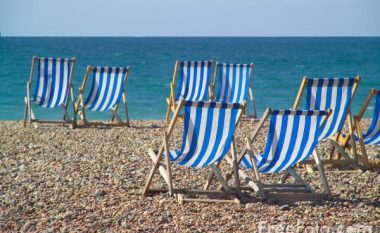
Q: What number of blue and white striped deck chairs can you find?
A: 8